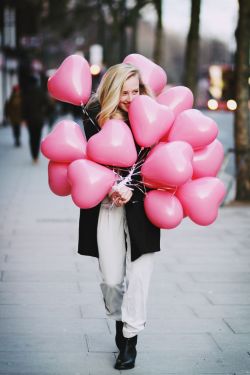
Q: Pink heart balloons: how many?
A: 13